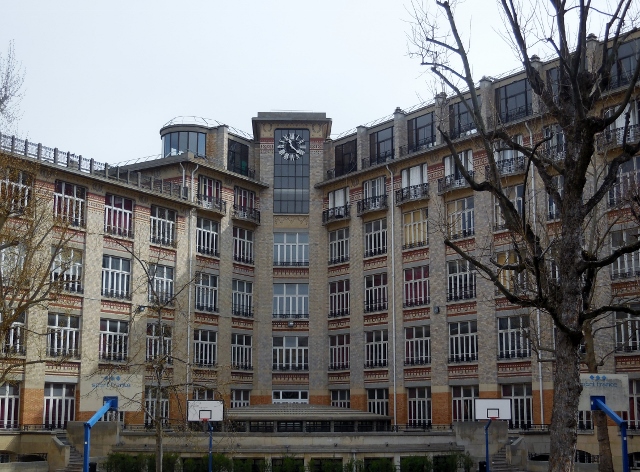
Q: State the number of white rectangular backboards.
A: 2